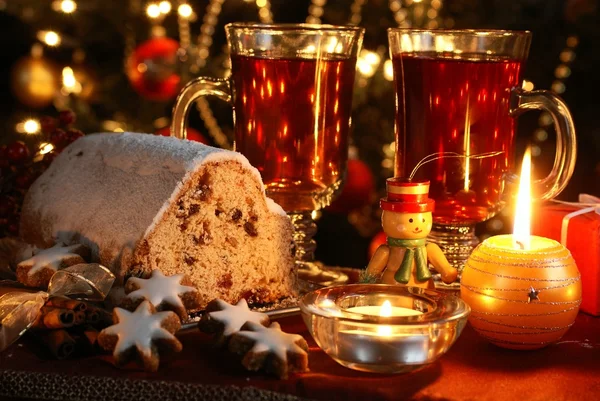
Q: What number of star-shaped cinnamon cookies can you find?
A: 5